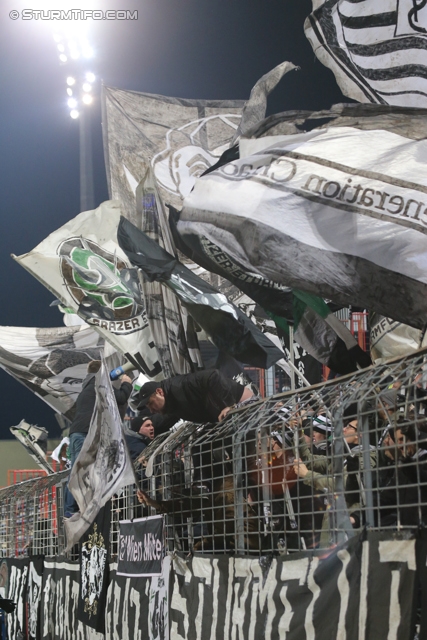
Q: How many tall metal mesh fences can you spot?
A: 1